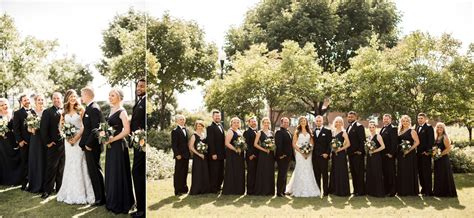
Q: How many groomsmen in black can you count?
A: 7